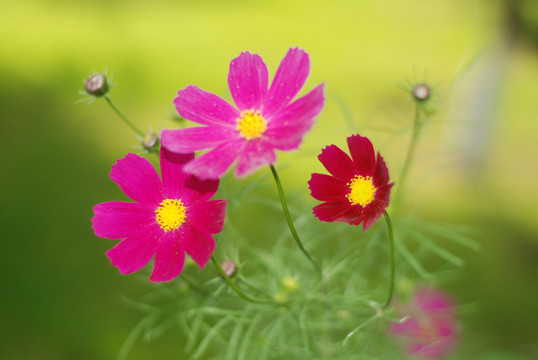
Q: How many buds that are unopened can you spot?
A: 4